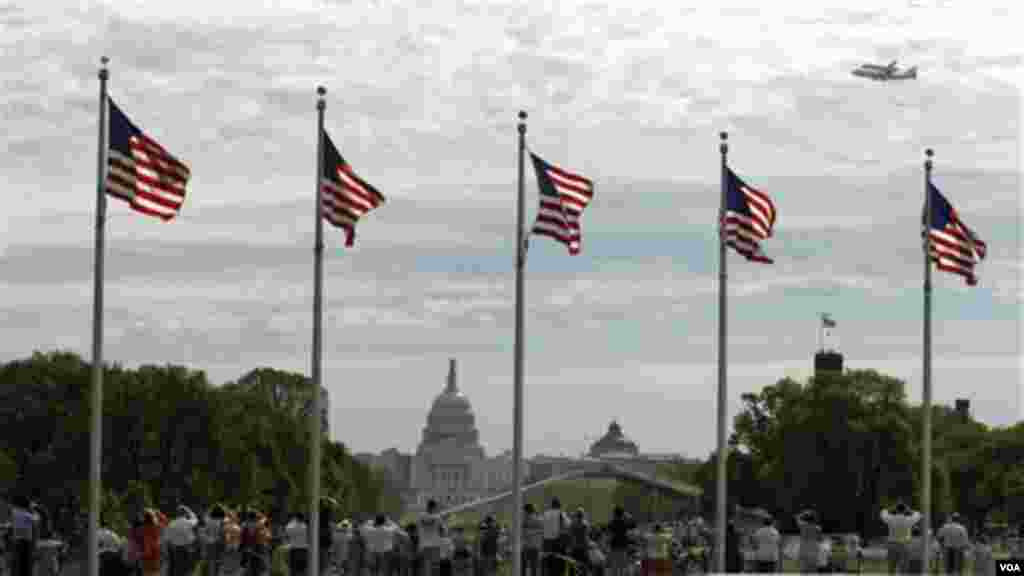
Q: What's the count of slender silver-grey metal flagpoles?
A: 5